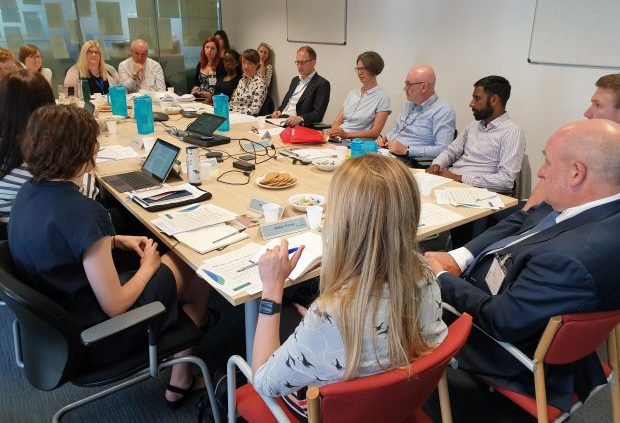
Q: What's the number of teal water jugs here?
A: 4